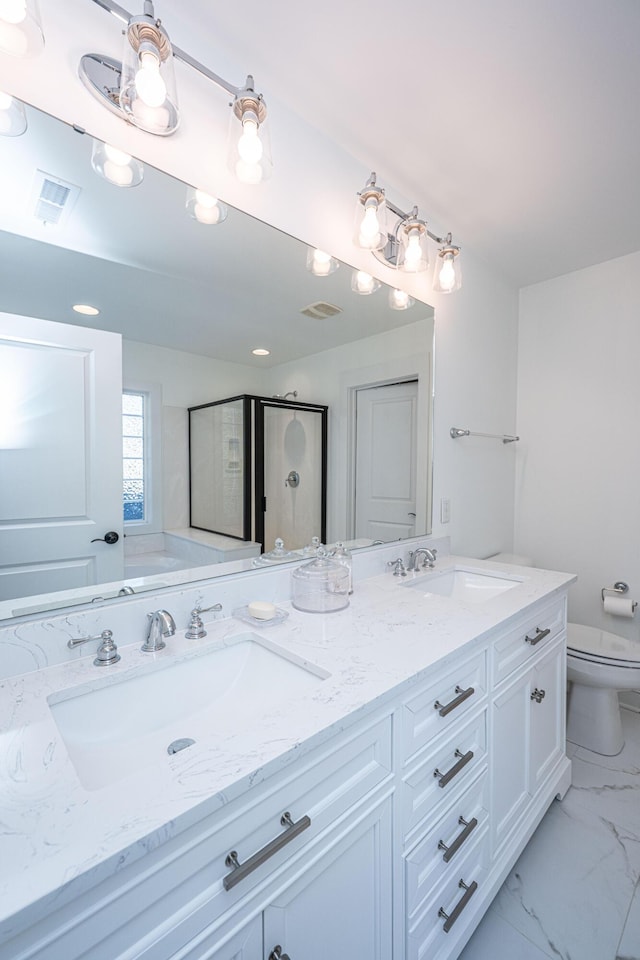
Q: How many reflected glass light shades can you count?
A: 6